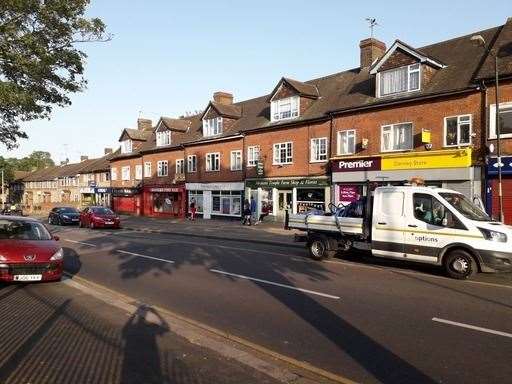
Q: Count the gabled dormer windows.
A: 5